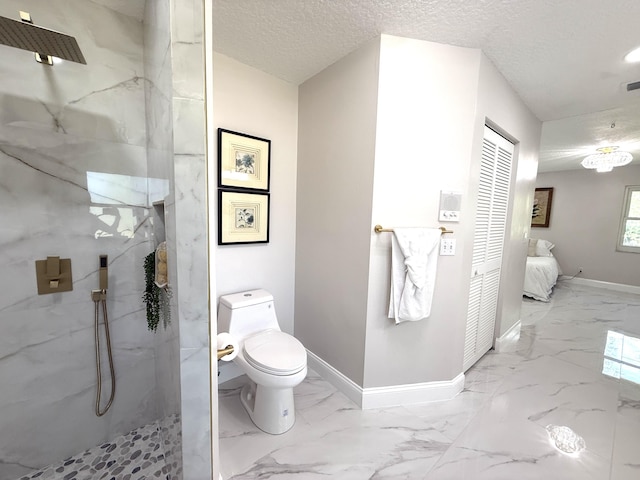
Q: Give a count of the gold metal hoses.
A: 1